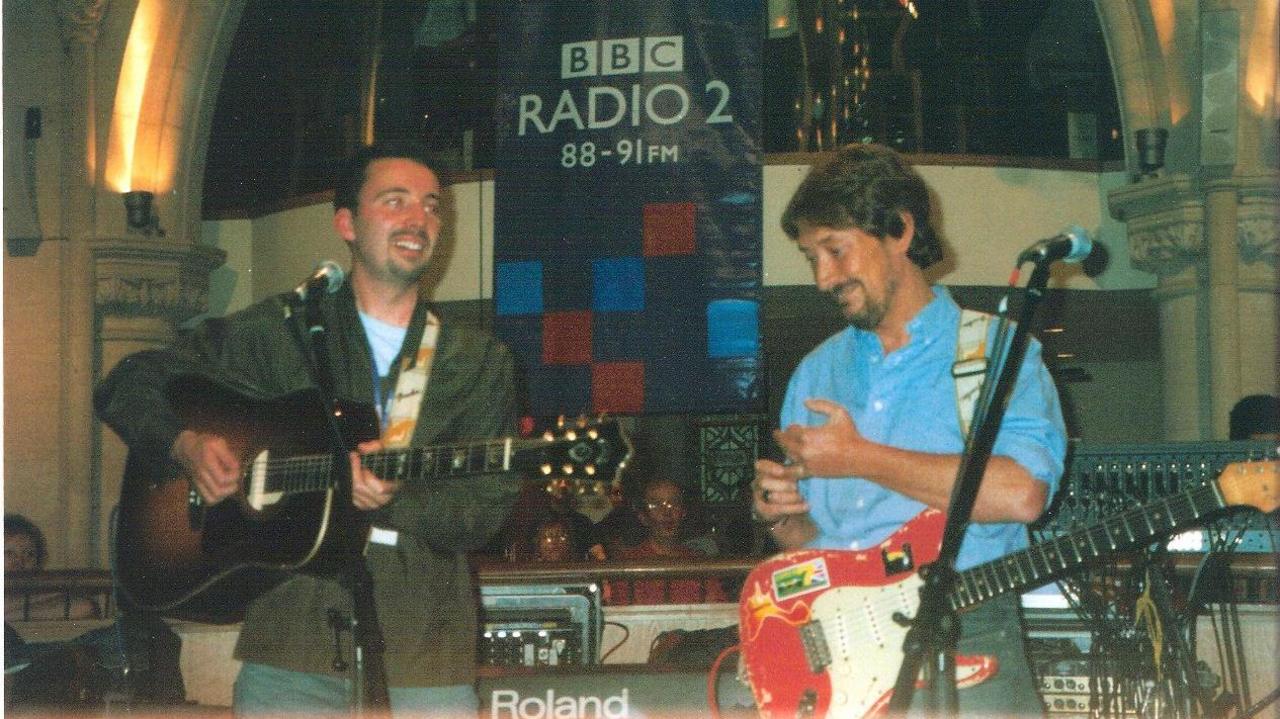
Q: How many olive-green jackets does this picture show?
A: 1